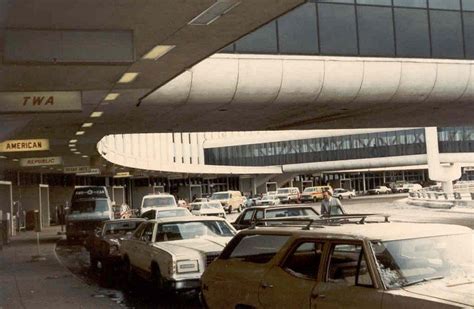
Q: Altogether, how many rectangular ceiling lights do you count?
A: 12